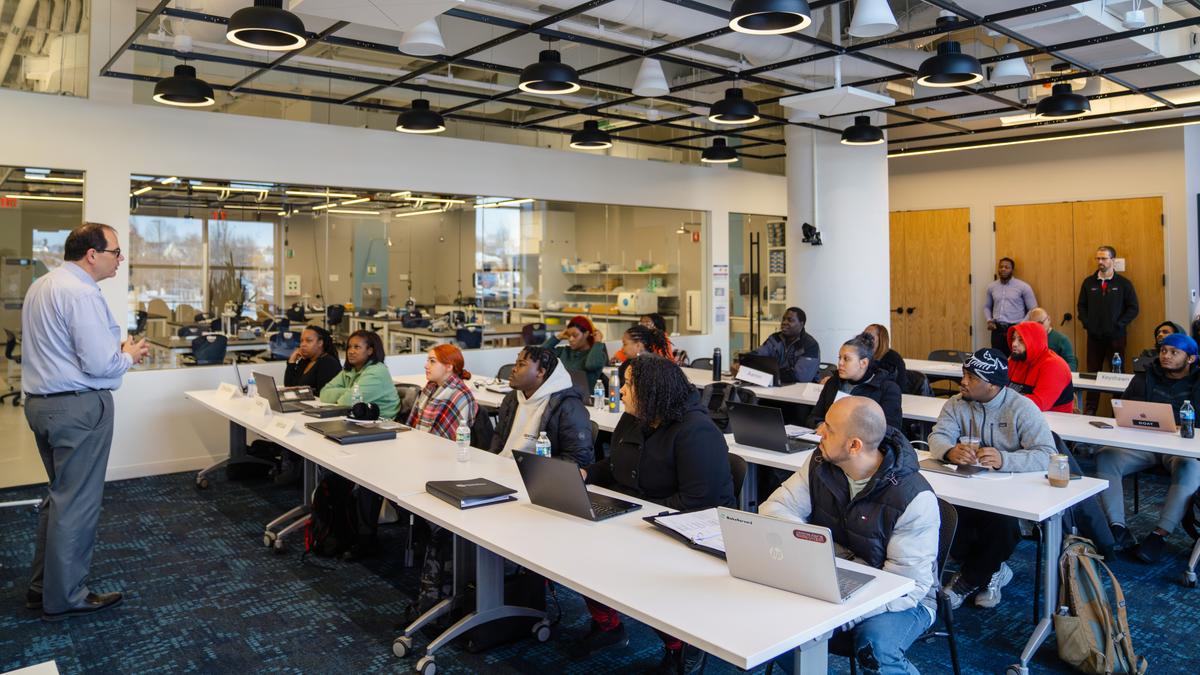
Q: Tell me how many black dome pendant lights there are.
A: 11